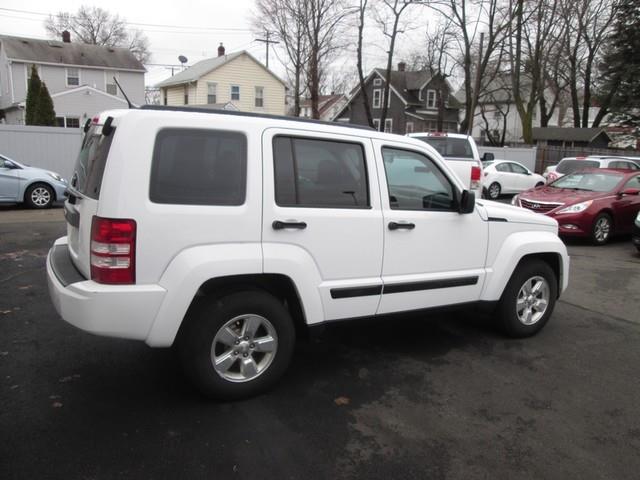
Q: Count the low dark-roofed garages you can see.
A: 1